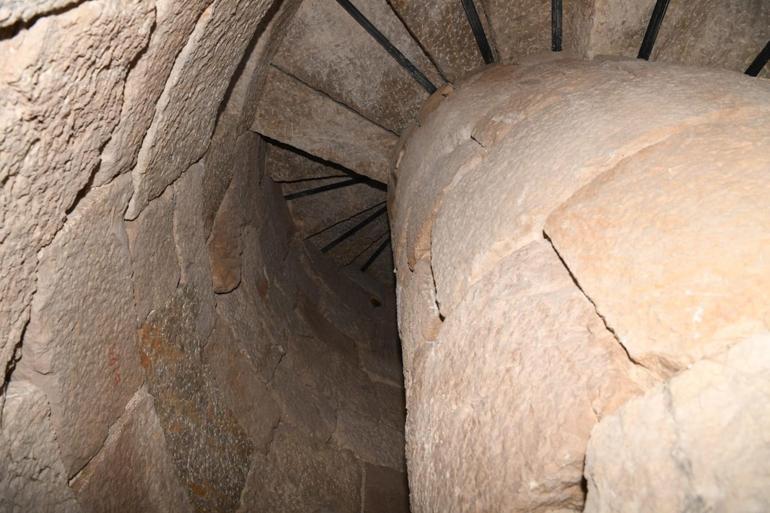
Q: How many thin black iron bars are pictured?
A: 8